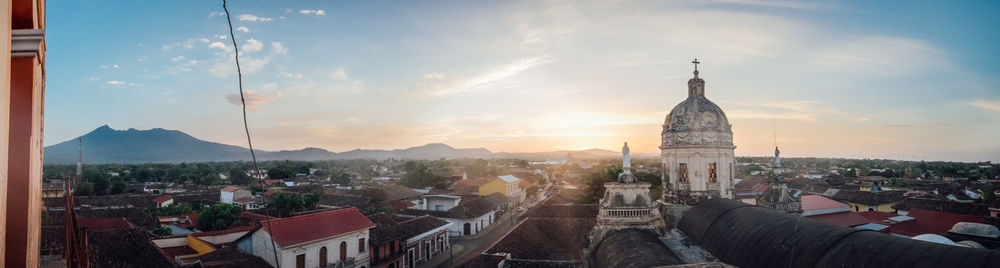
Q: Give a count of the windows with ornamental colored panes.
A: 2